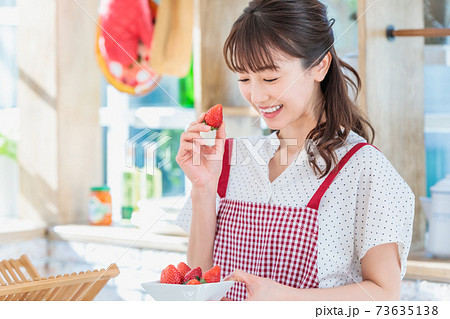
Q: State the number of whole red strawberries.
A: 6